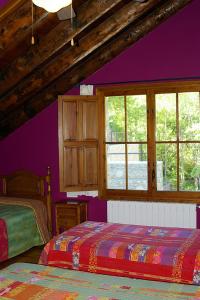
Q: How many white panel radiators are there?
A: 1